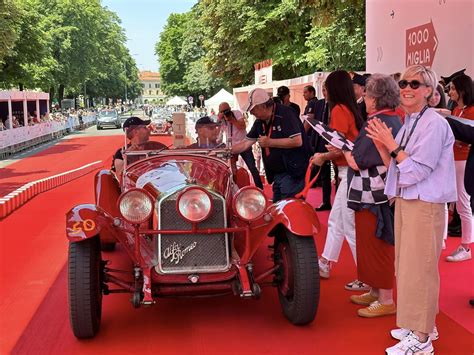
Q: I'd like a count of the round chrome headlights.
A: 3